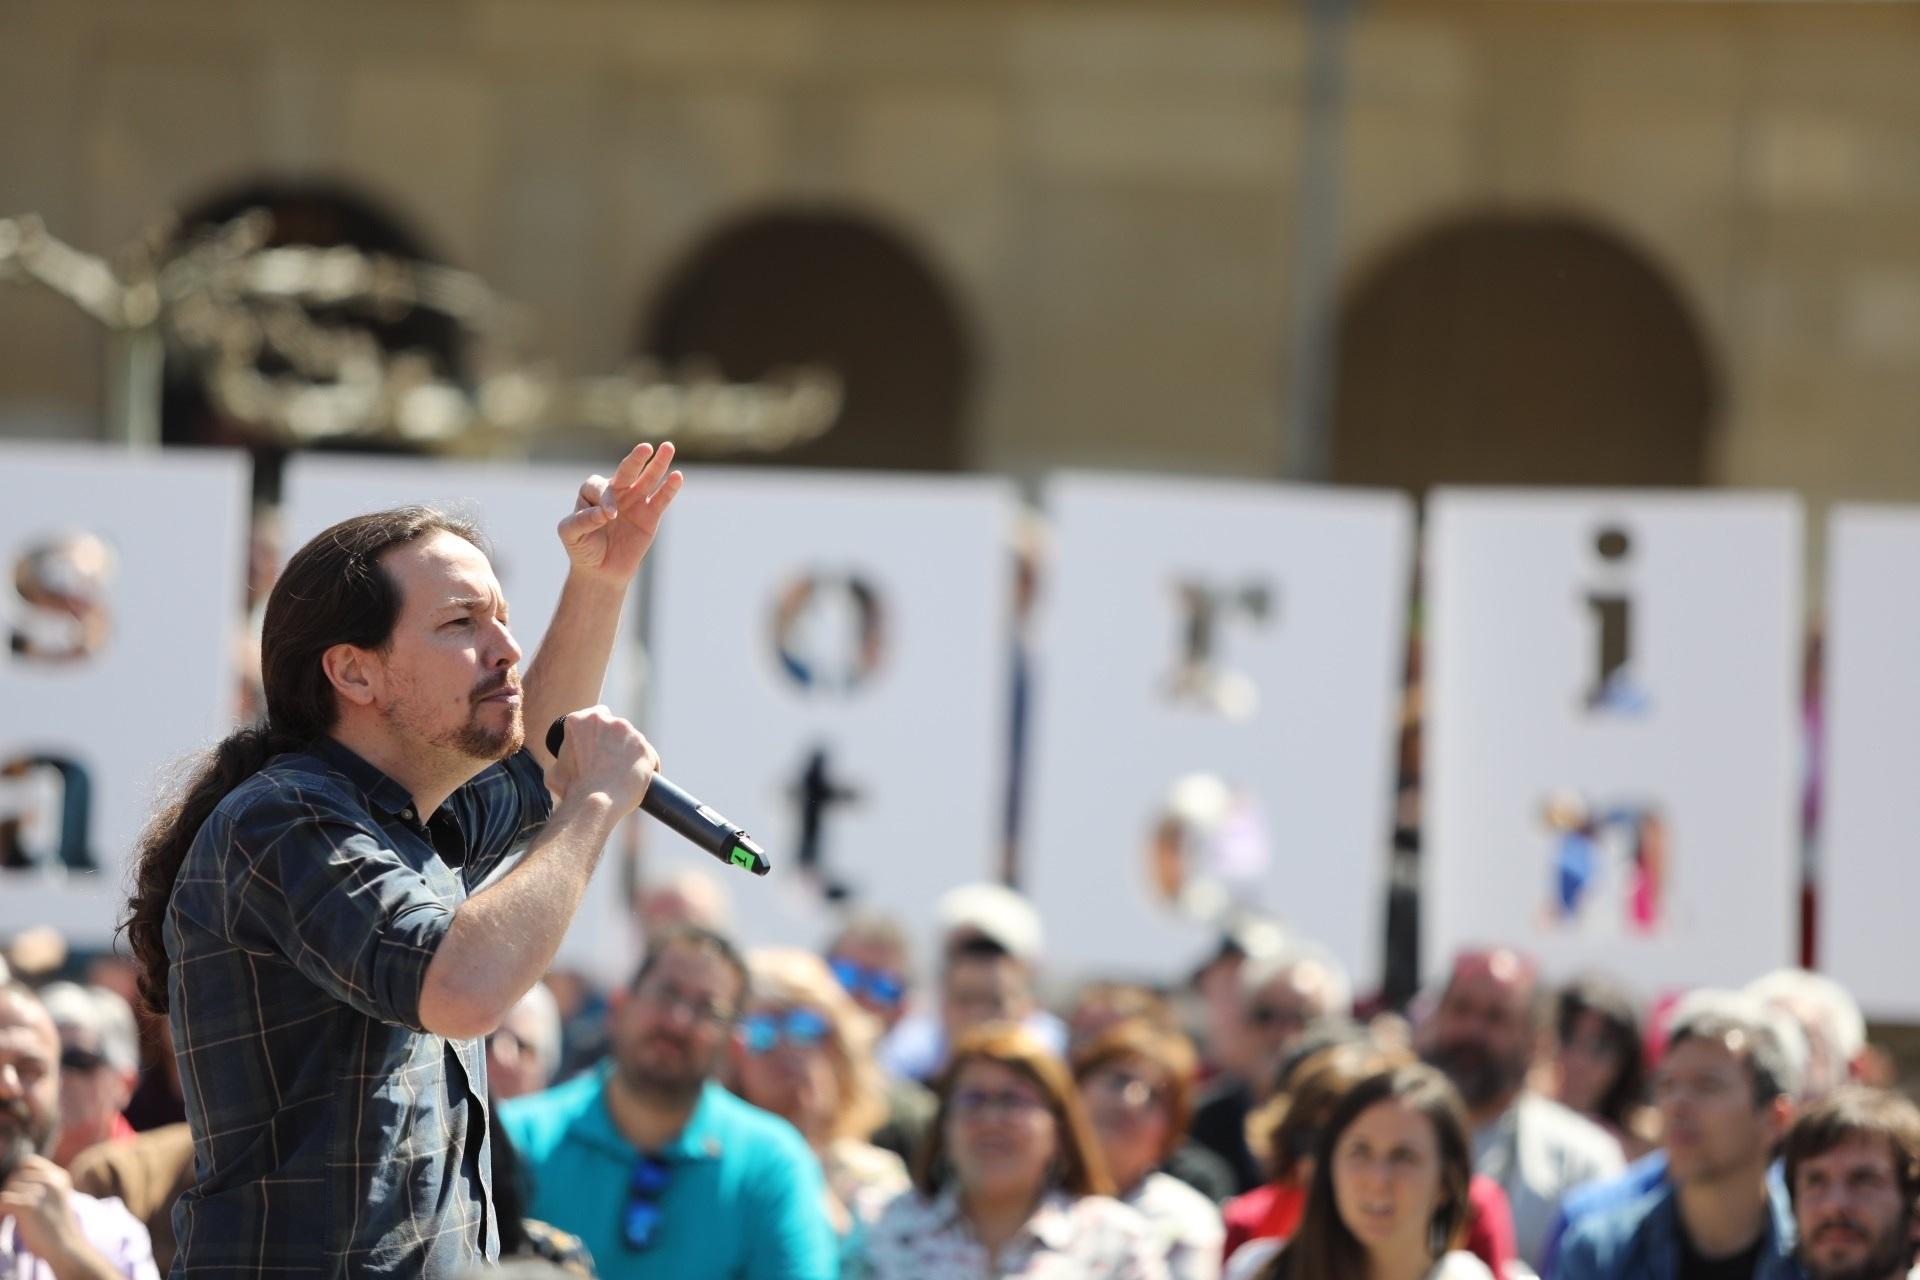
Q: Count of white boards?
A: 6